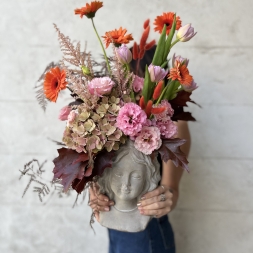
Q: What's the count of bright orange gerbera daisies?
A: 5